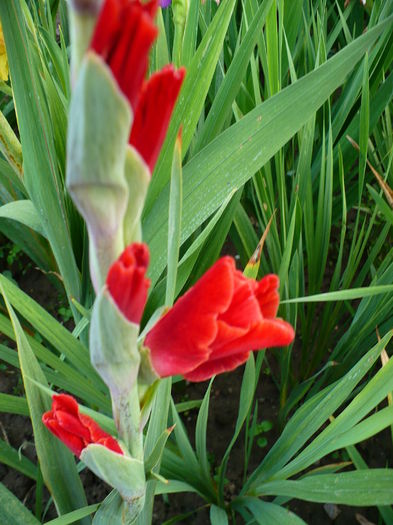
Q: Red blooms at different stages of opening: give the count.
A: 5